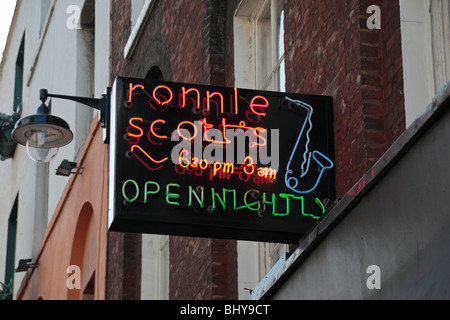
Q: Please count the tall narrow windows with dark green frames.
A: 2